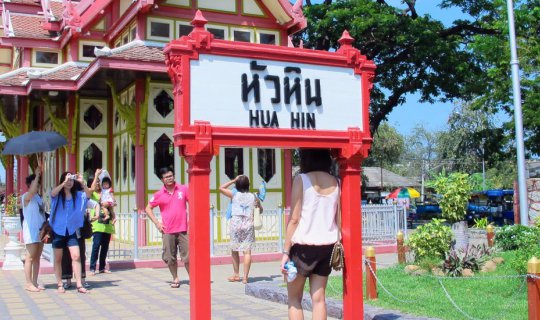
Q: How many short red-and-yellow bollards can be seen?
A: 4